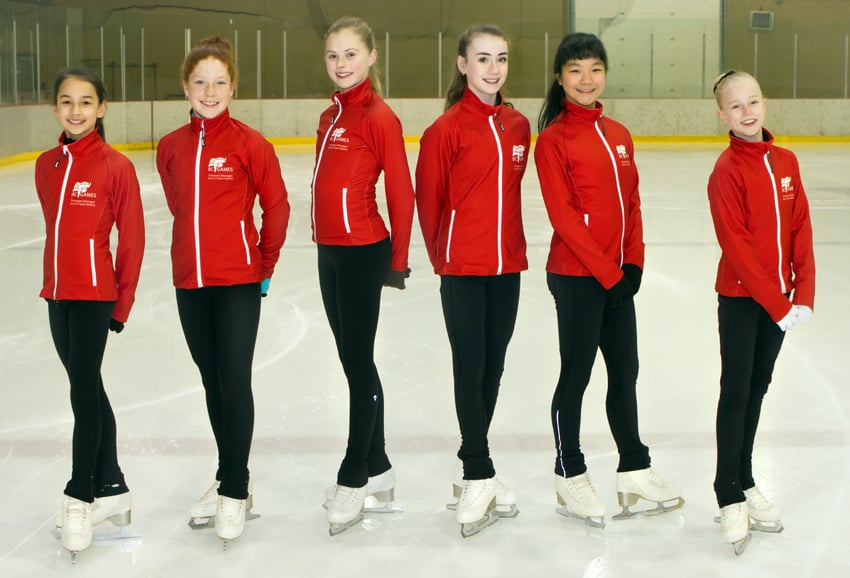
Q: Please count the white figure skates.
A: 12